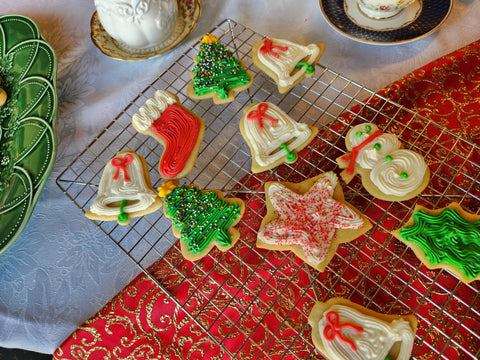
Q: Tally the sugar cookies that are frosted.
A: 10